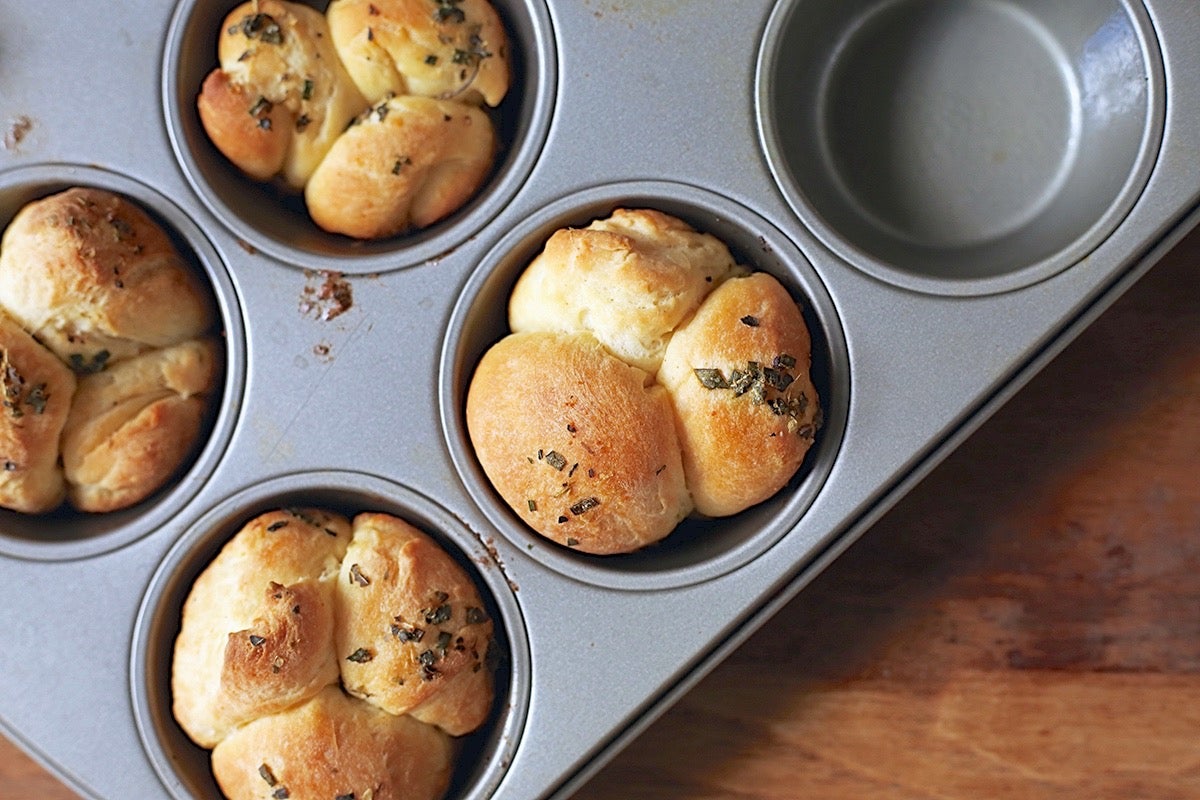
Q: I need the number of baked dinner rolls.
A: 4